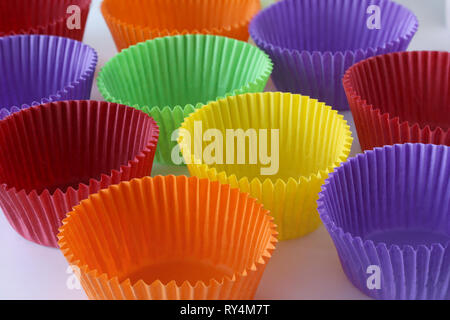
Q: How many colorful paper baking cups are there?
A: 10